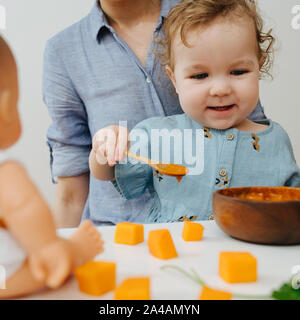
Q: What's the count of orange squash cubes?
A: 7